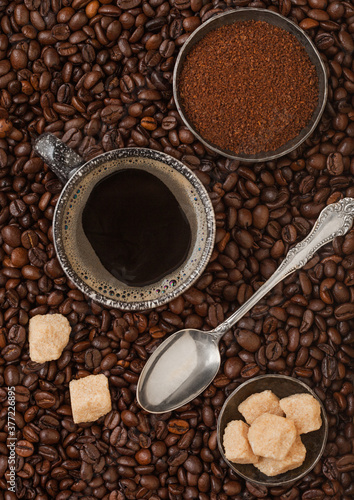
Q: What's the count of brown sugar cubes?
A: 7